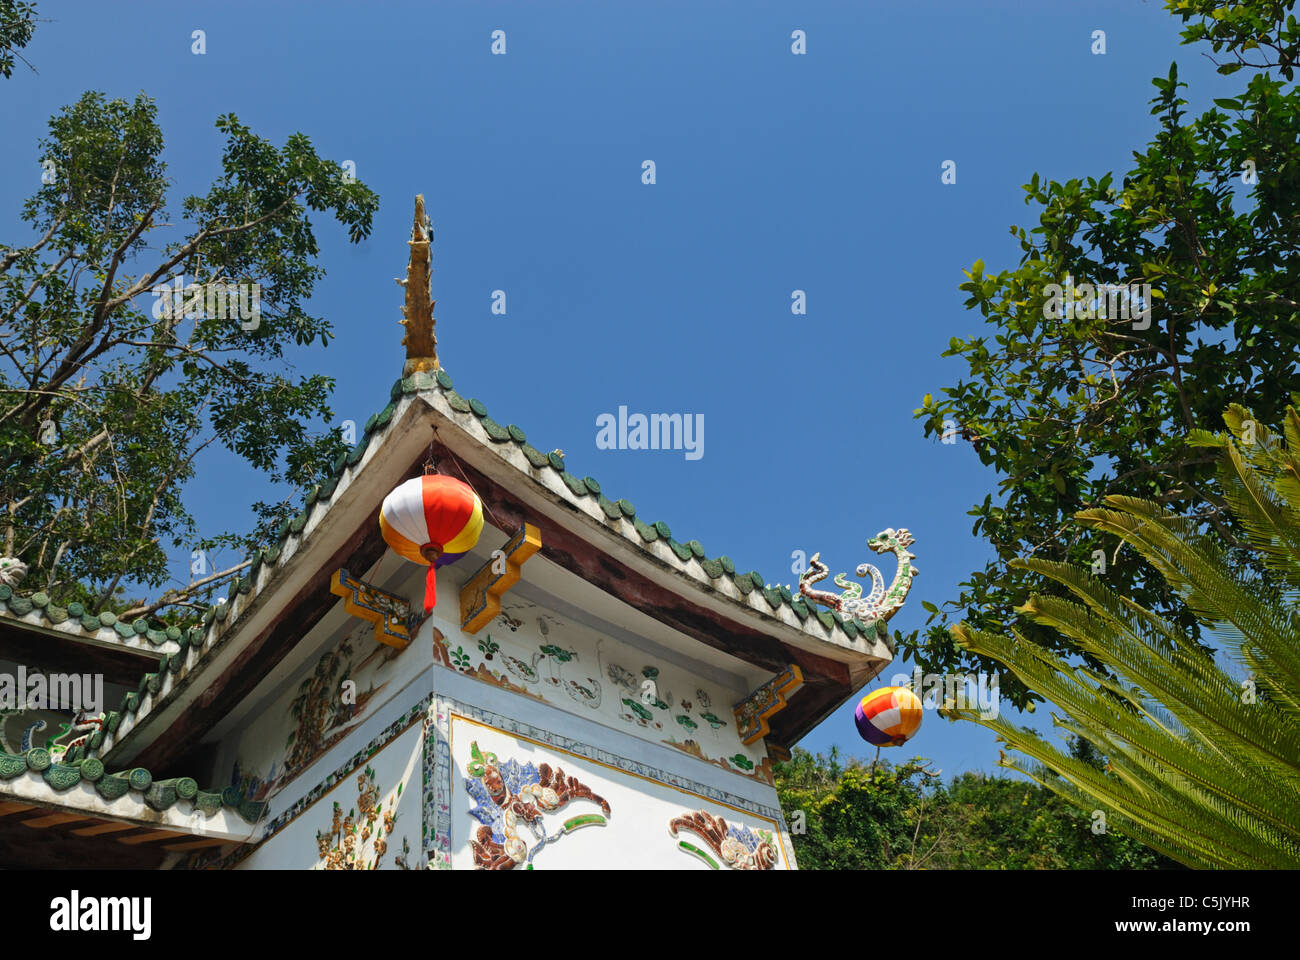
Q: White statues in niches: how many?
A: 0